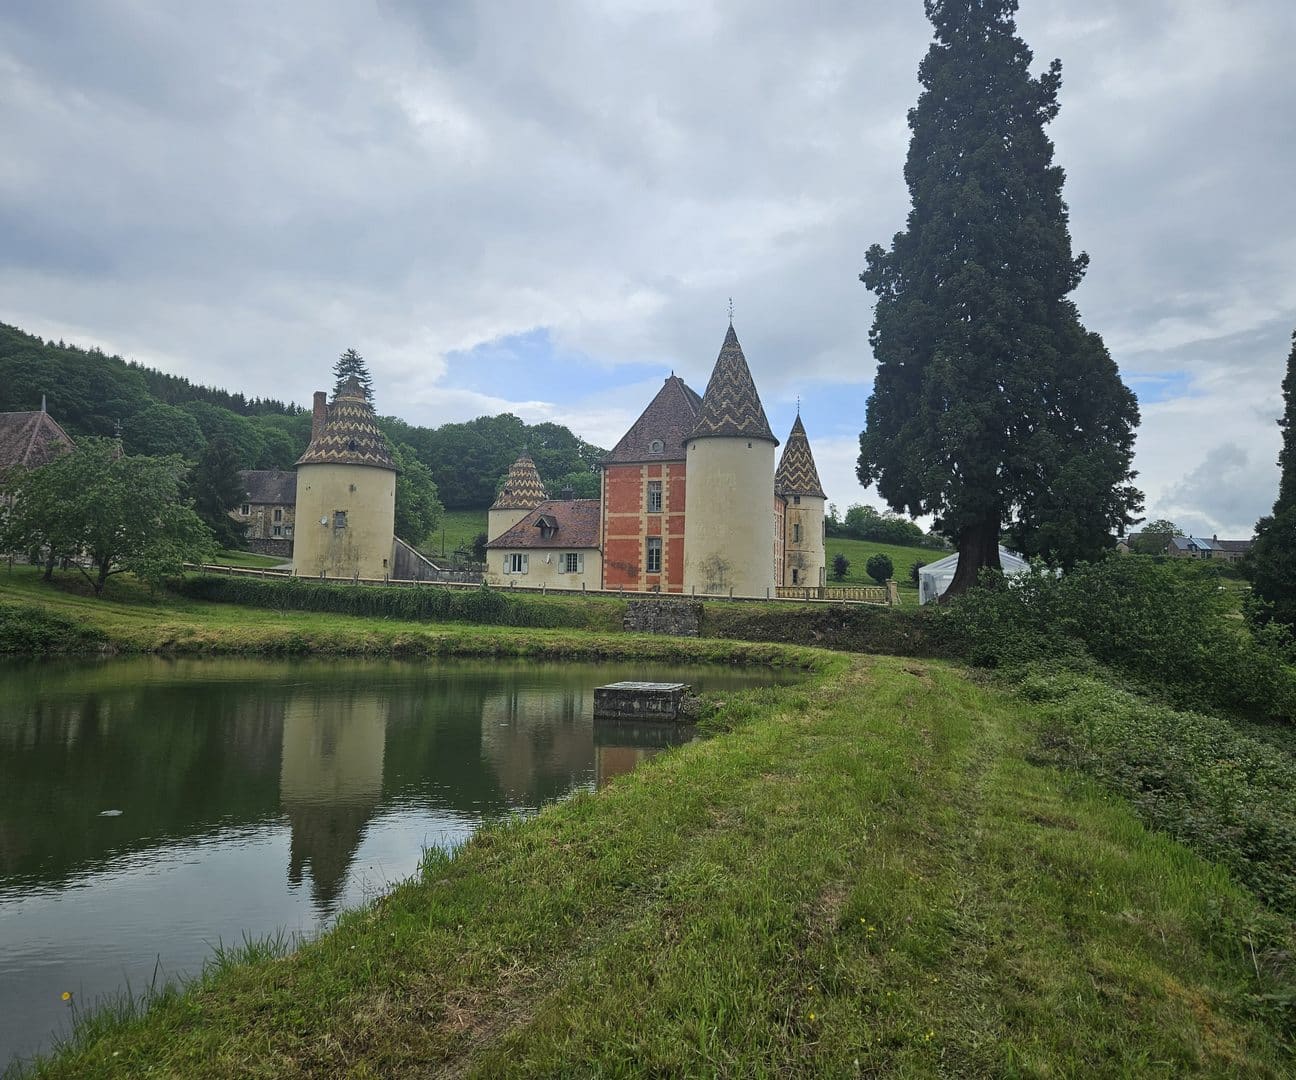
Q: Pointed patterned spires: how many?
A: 4